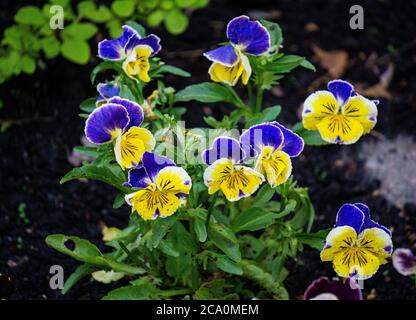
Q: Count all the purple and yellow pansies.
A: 8